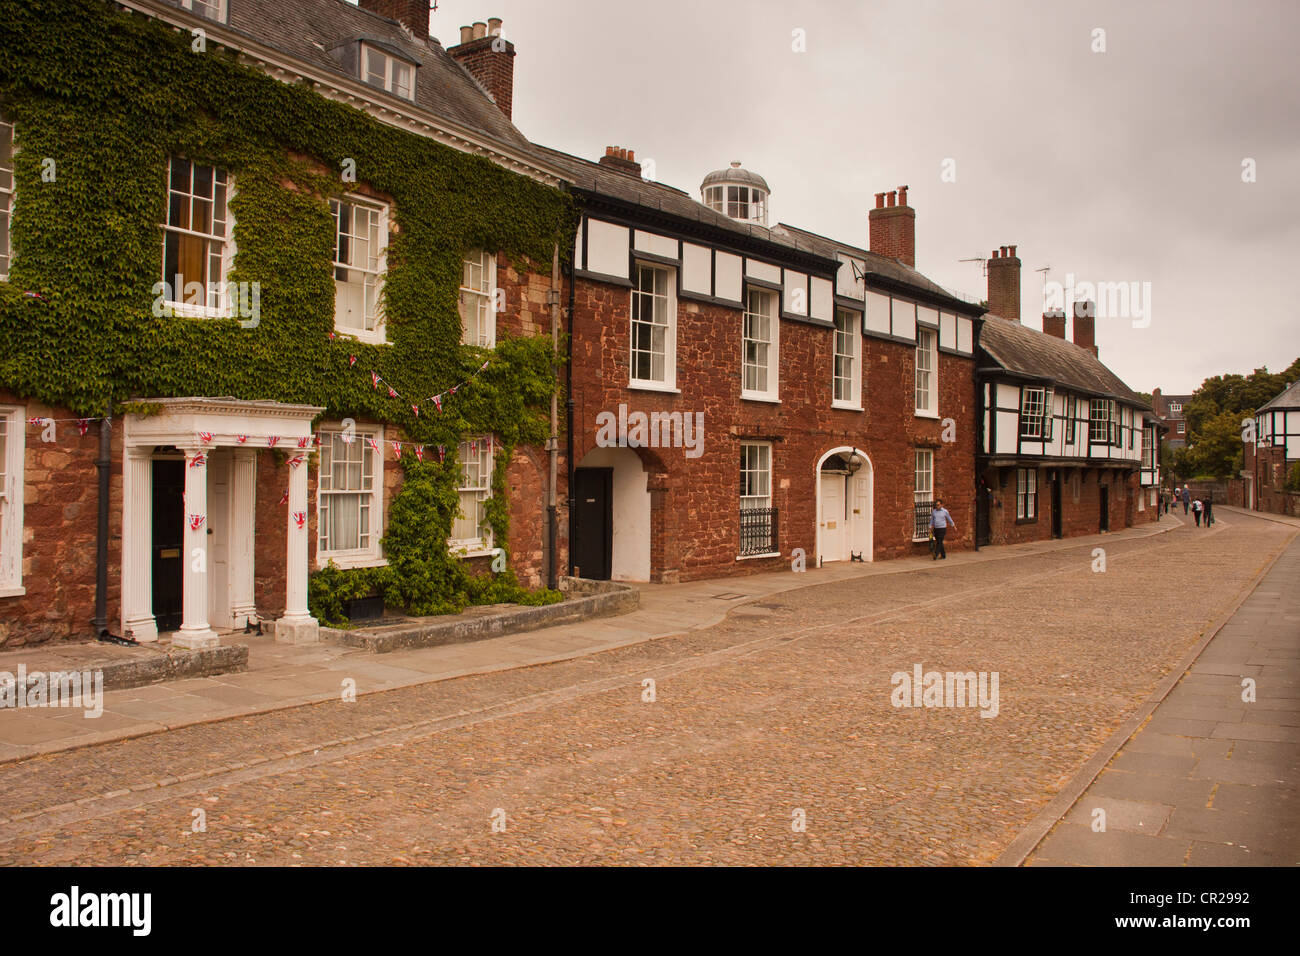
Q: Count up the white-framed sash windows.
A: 13